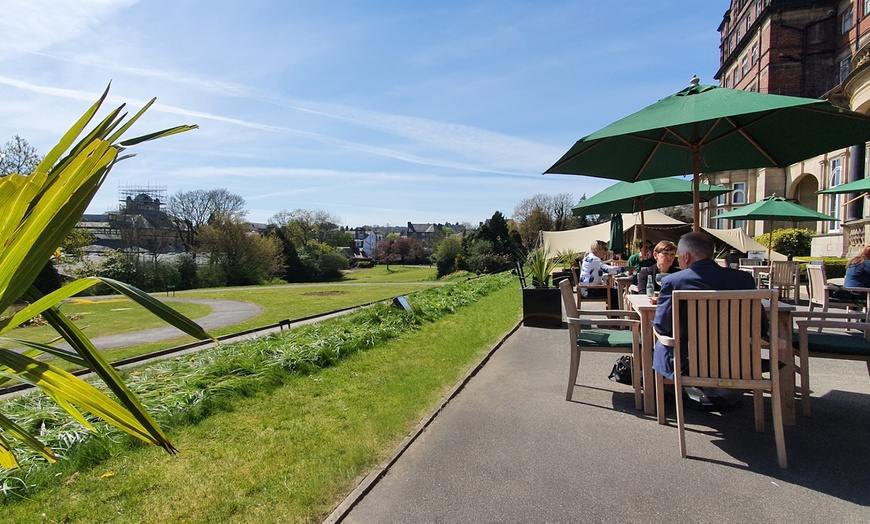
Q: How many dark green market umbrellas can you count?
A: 5